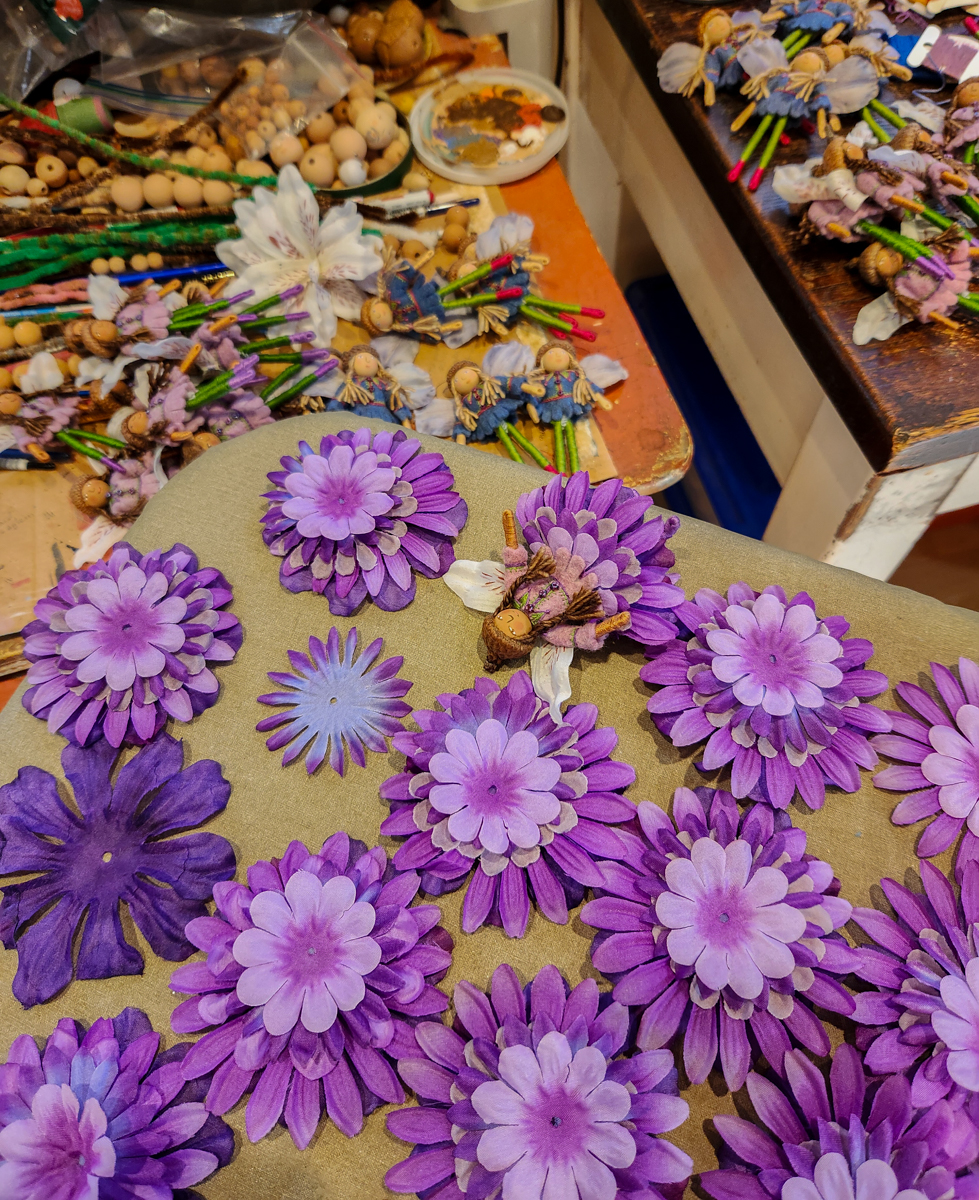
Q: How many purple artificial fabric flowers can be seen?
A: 14